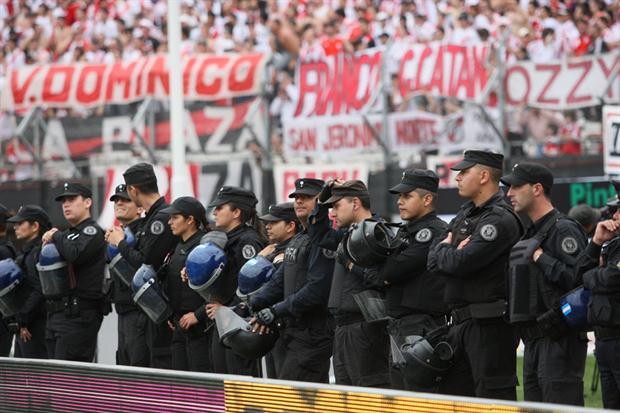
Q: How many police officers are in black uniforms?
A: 14